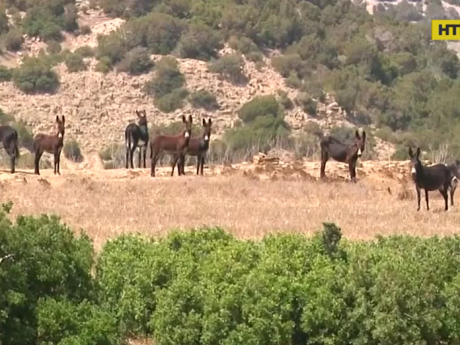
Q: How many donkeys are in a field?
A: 8